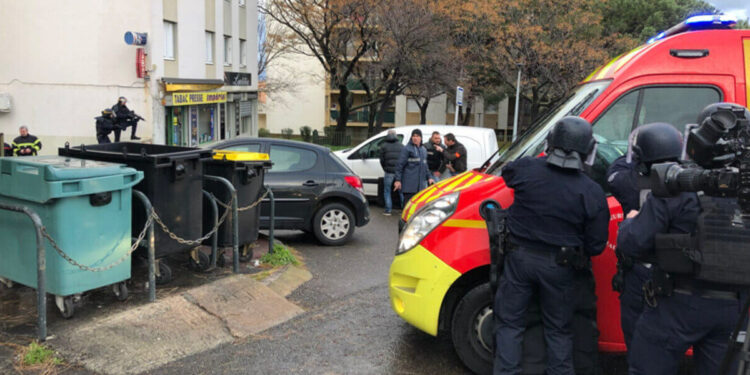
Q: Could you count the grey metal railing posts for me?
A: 5